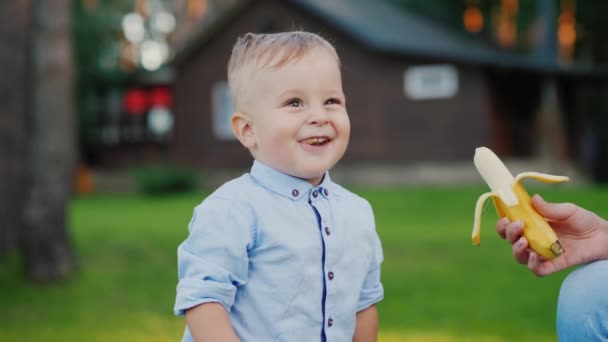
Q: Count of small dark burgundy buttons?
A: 6